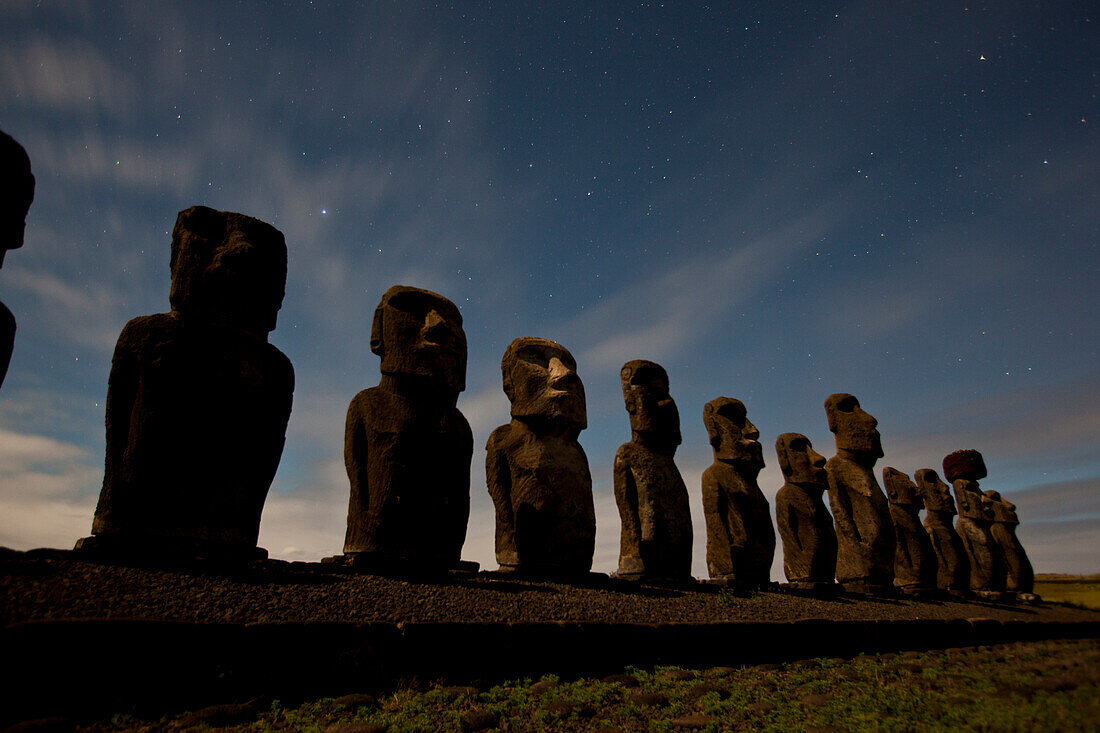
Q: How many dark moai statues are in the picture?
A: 12